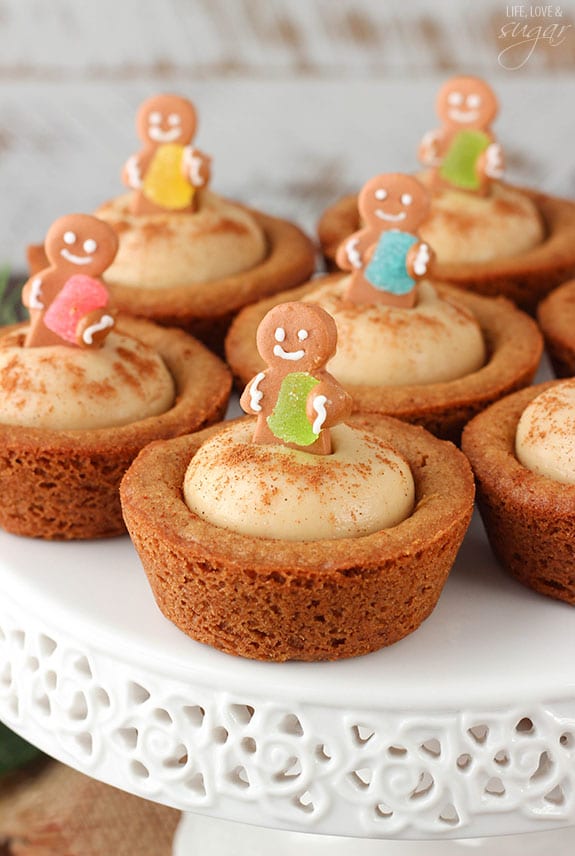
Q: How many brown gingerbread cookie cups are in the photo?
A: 7